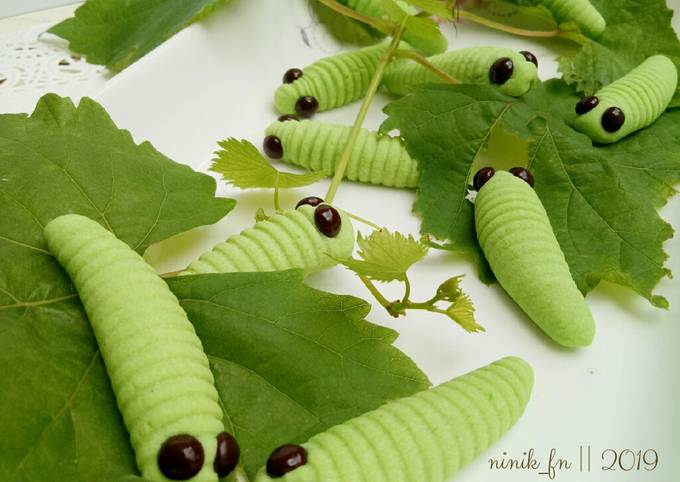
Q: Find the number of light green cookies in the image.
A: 10